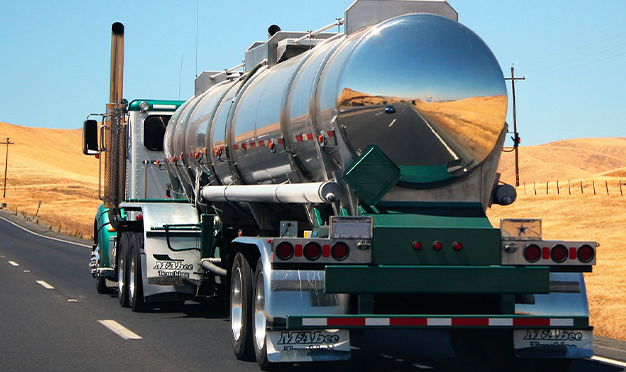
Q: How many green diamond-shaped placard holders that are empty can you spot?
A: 1